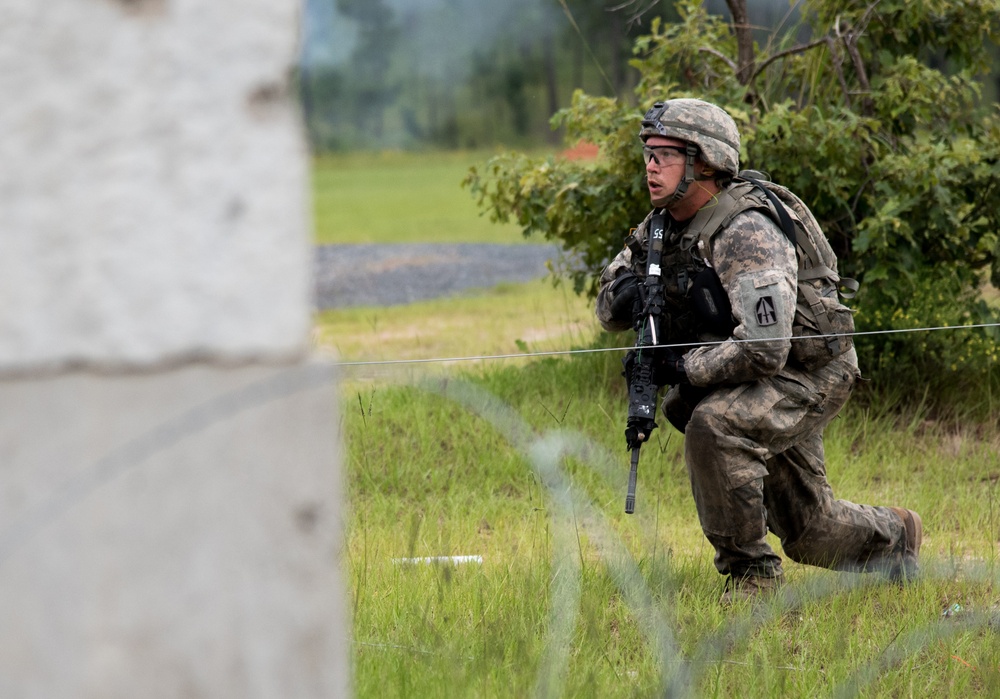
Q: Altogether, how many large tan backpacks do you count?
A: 1